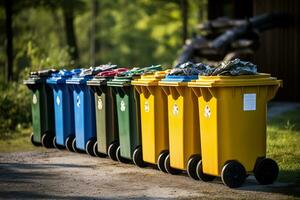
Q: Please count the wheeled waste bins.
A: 8